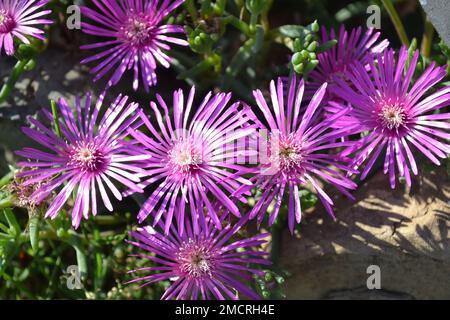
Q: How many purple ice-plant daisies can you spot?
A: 8